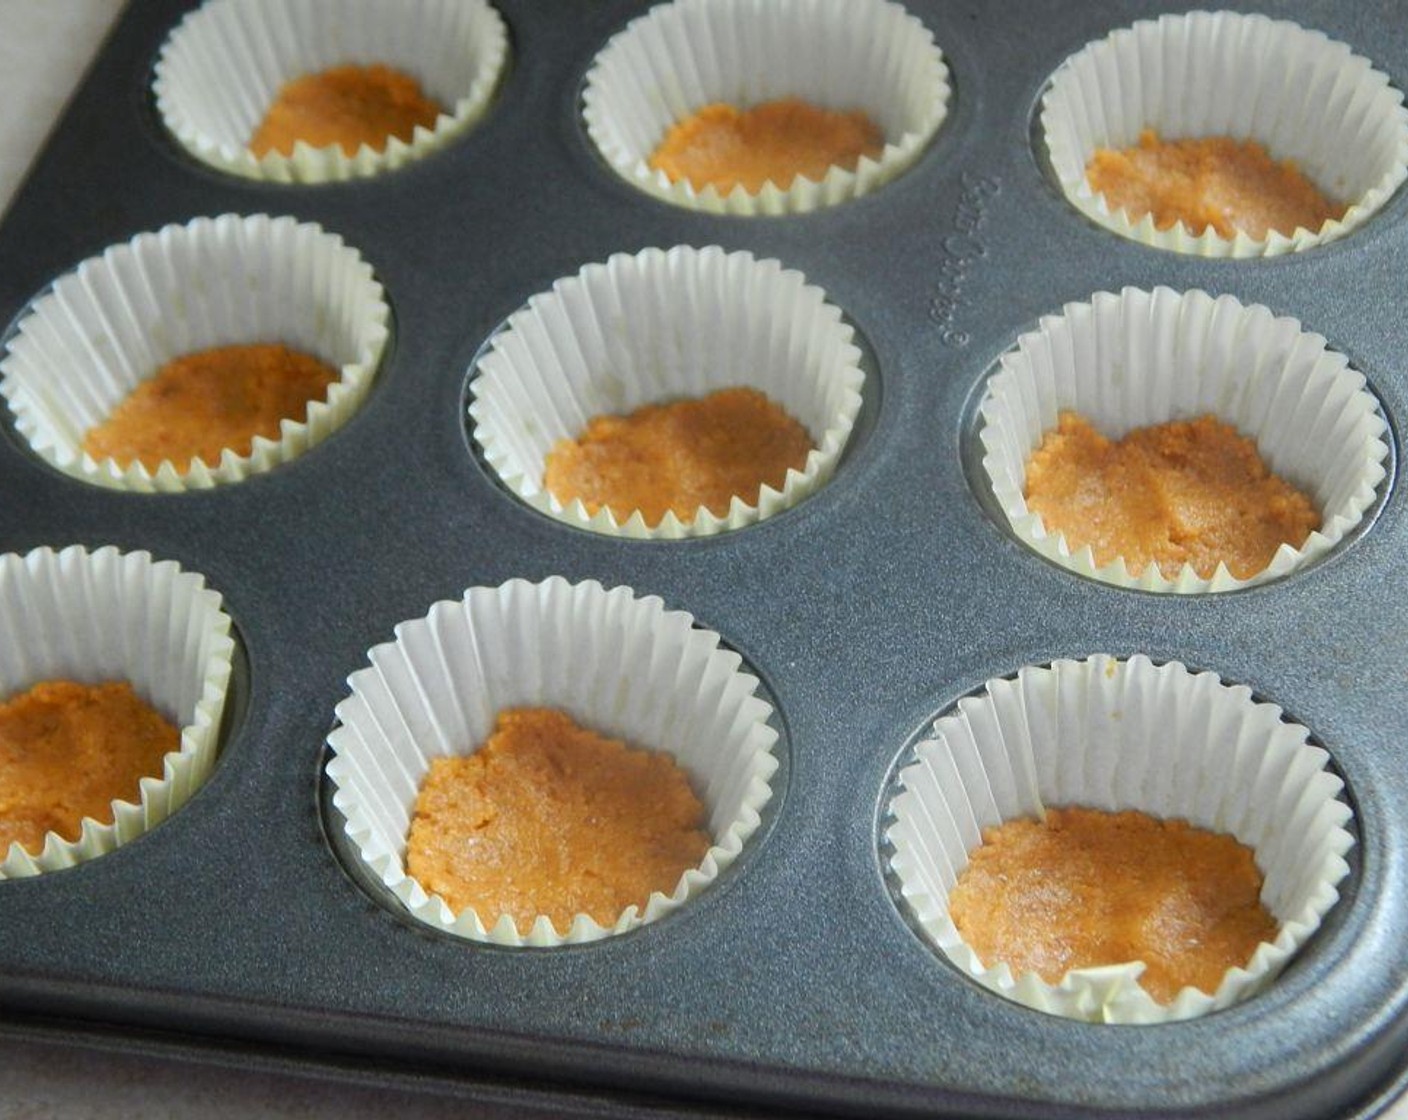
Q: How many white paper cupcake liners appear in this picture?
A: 9